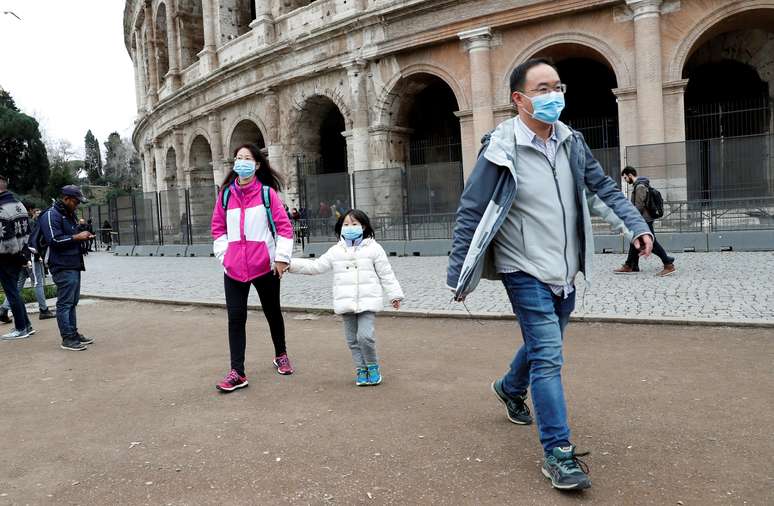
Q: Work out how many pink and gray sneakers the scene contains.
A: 2